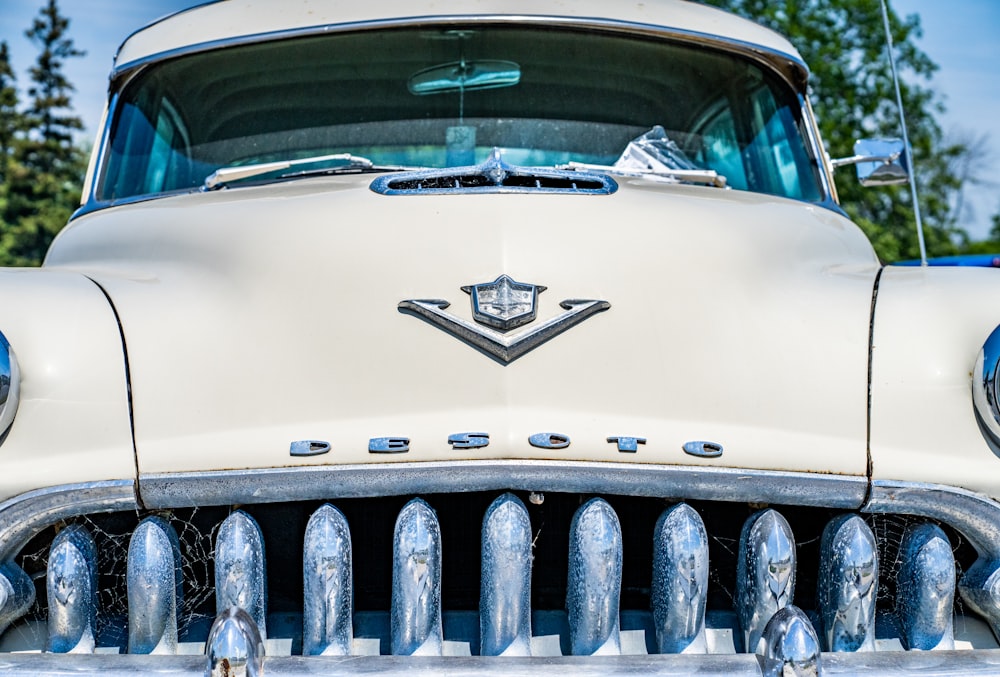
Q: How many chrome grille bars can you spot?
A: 11